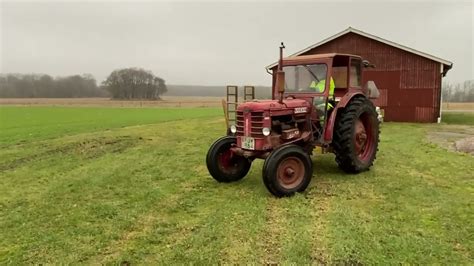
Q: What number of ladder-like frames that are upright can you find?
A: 2